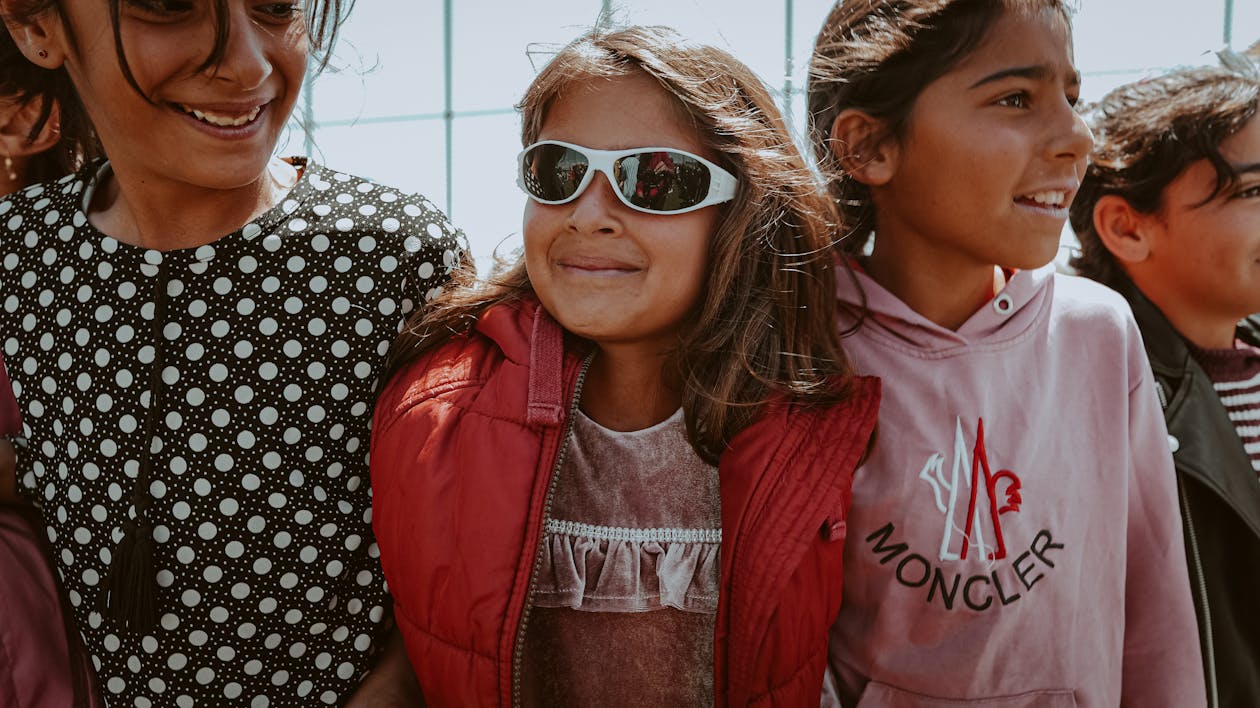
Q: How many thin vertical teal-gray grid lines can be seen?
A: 5